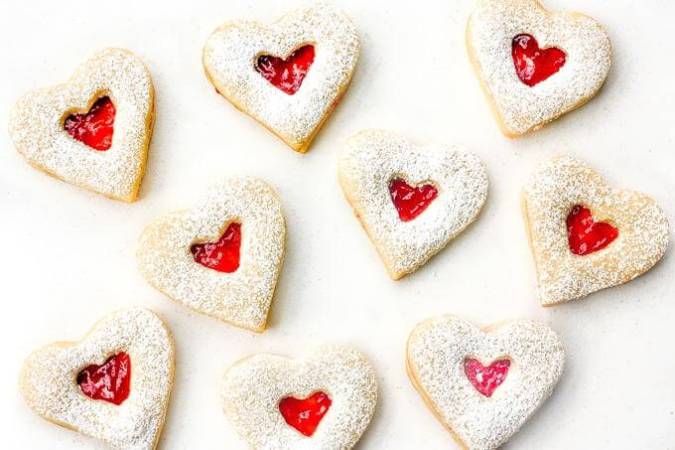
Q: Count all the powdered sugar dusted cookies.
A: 9